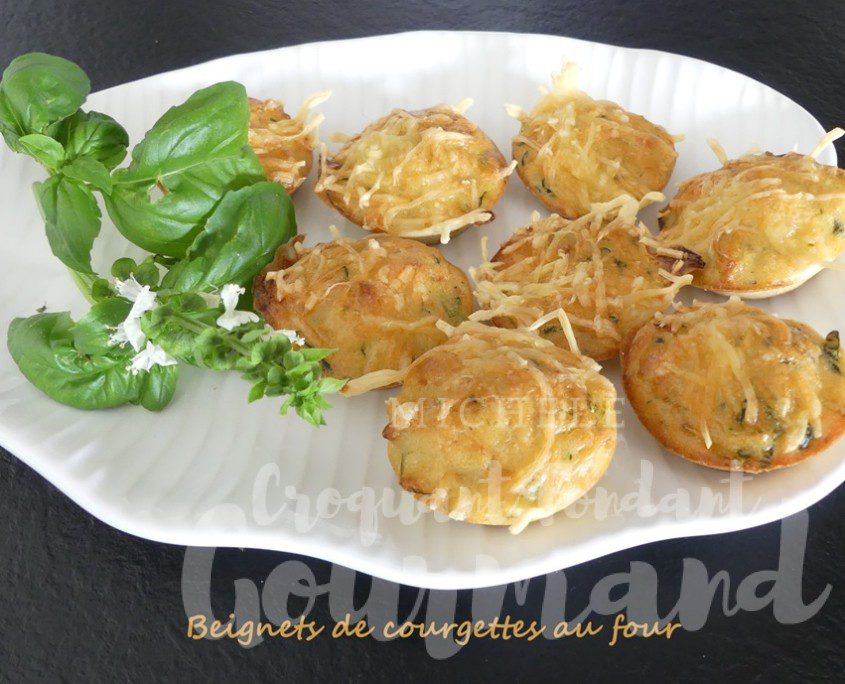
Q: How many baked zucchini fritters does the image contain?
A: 8